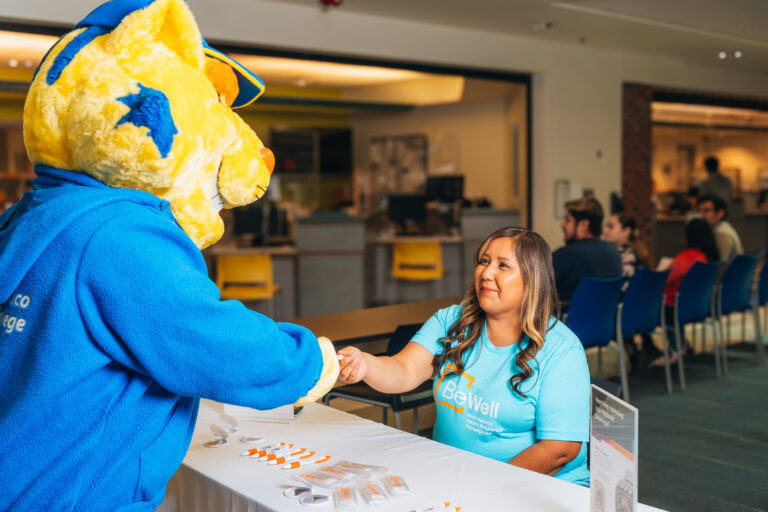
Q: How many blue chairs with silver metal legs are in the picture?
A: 5